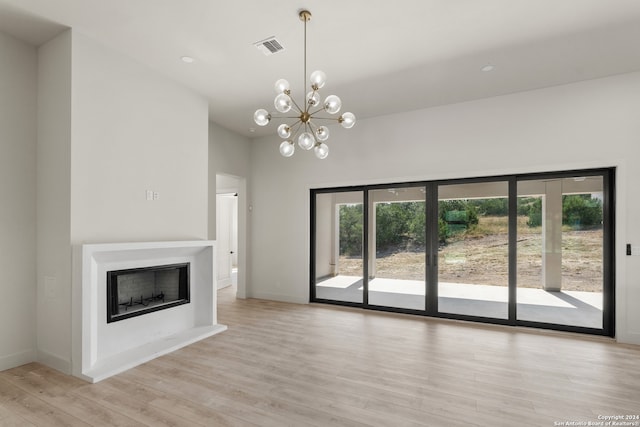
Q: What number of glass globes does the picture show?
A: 12